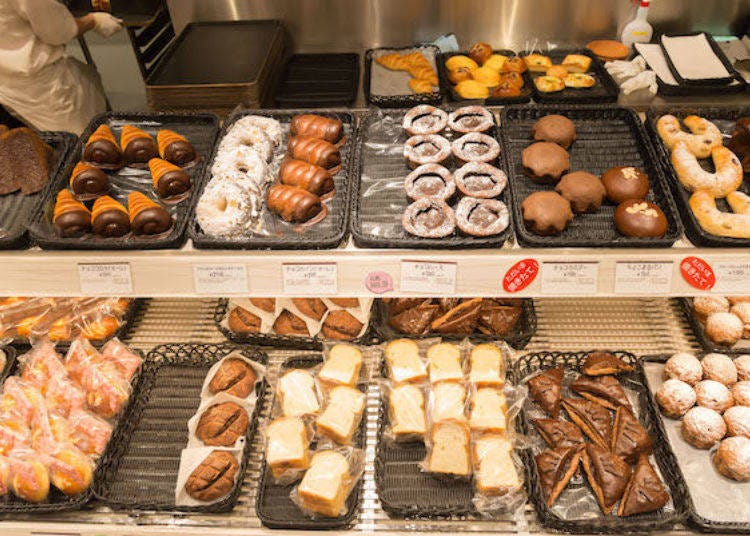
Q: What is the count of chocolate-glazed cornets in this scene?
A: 8